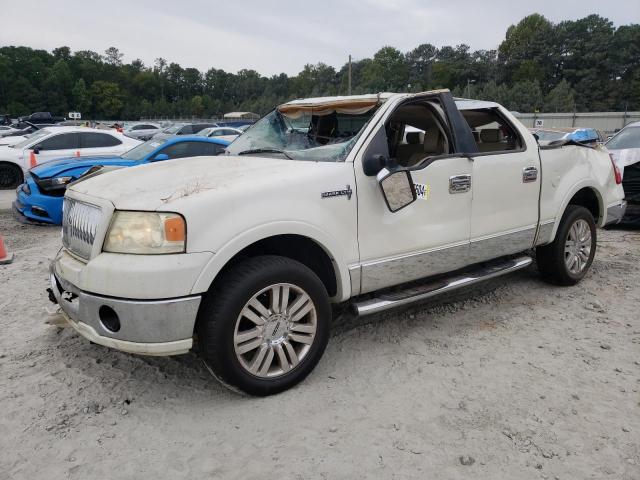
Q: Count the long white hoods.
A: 1